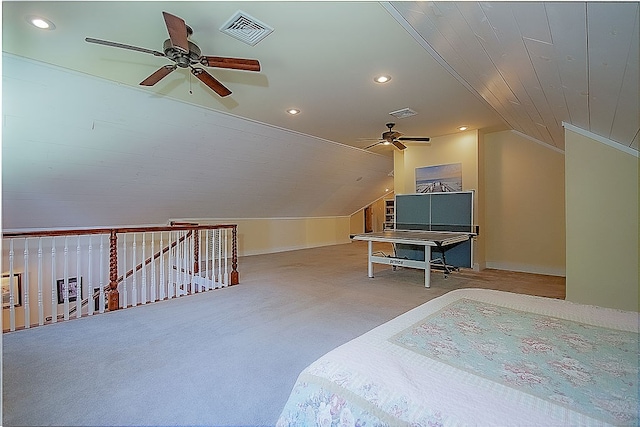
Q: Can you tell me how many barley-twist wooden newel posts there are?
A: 3